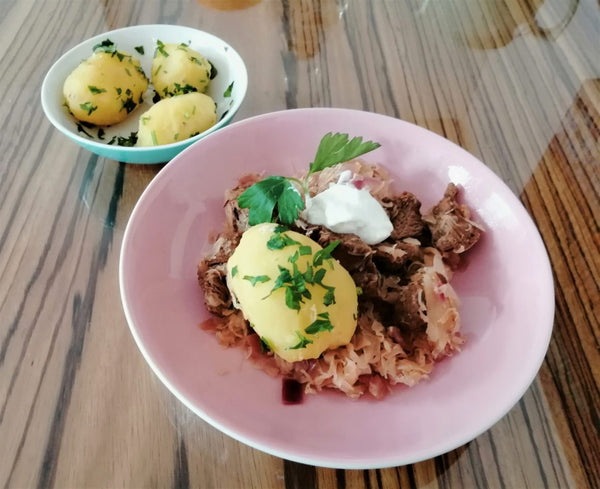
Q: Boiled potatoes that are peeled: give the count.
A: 4